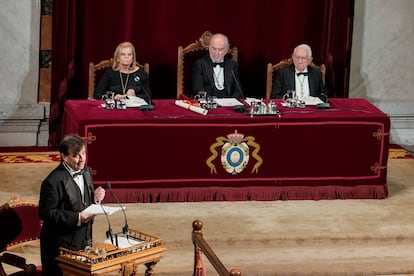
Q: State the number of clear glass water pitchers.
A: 3